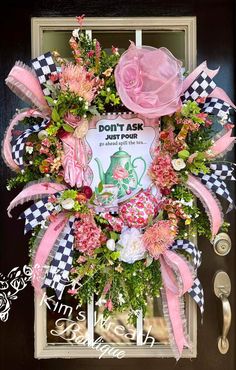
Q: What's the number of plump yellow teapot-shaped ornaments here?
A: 0